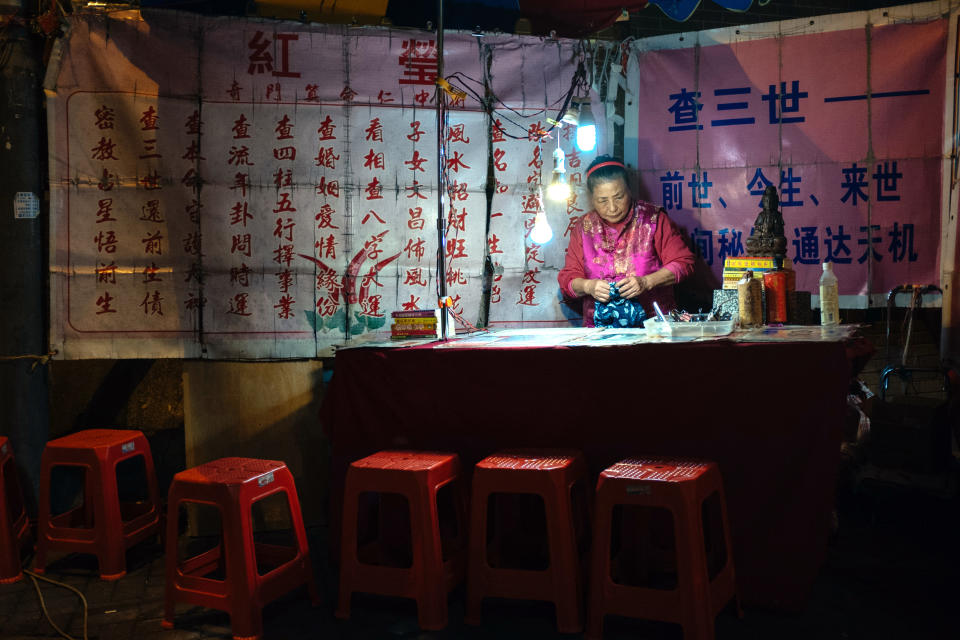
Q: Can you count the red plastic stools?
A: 6